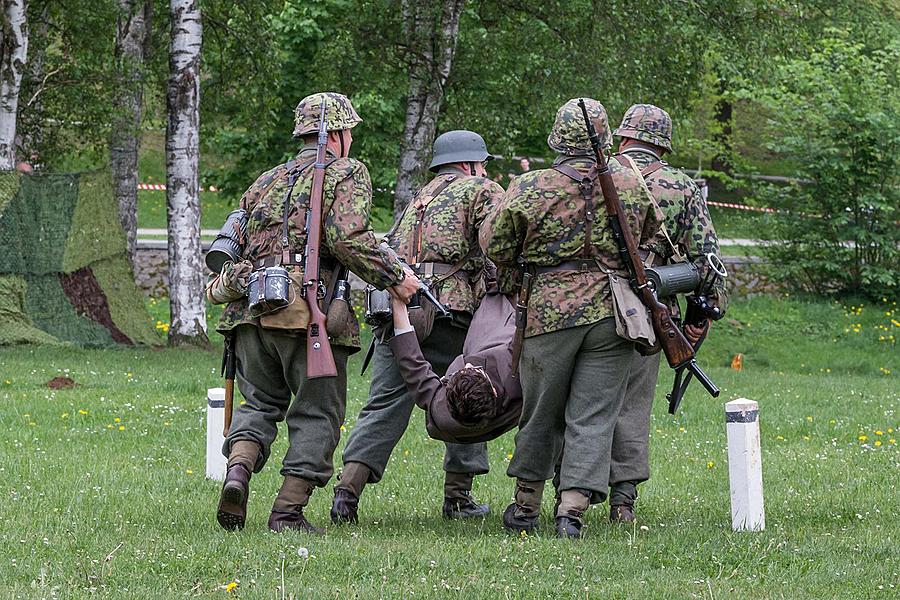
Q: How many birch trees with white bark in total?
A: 4